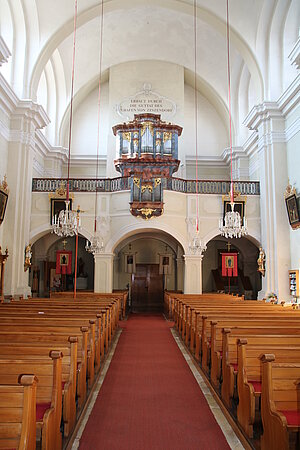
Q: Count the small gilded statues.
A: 2